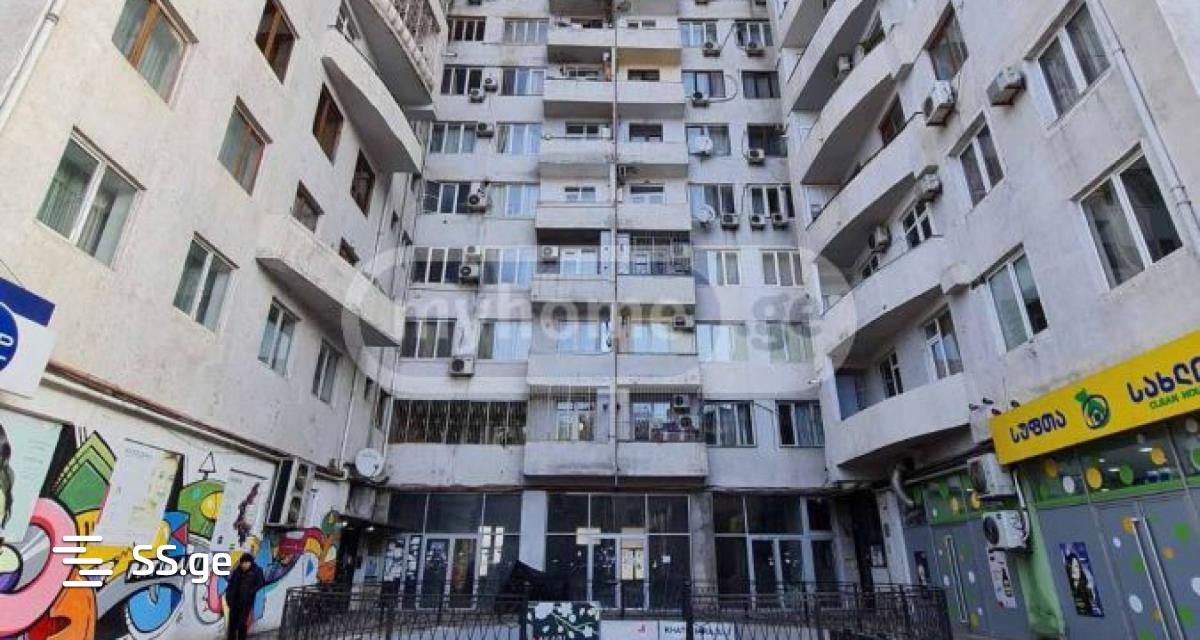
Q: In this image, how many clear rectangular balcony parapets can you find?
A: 14